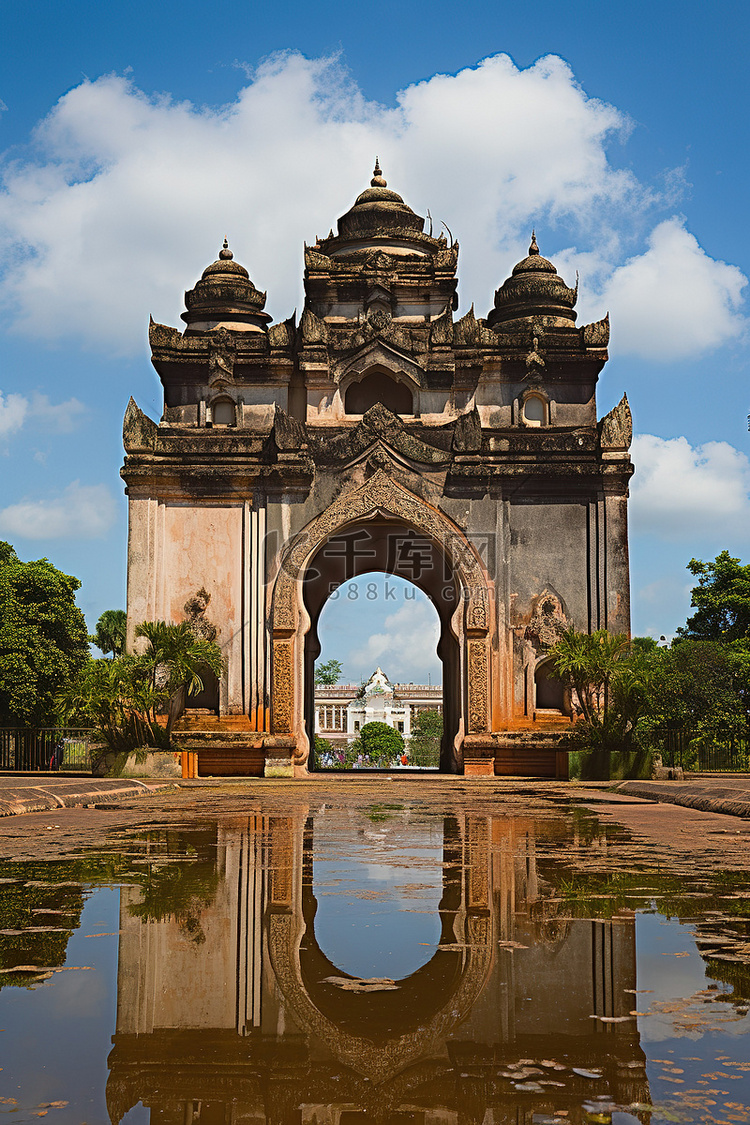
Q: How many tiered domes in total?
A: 3